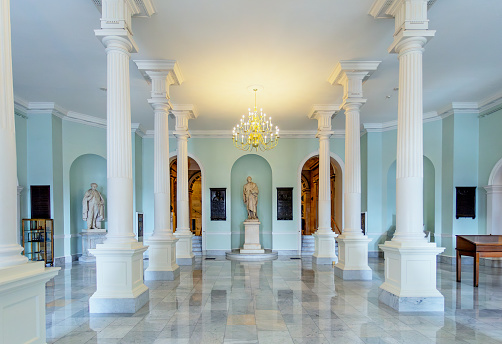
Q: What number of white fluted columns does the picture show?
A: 7